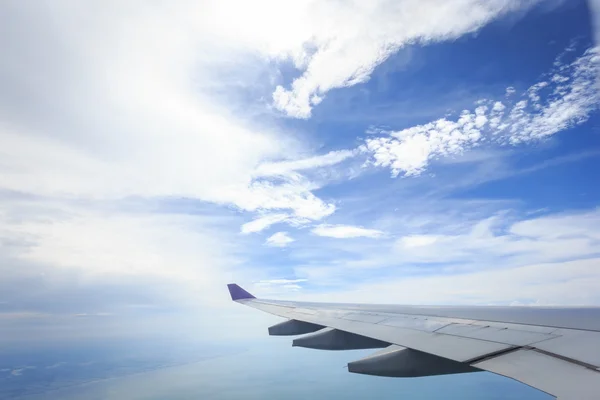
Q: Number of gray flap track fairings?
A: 3